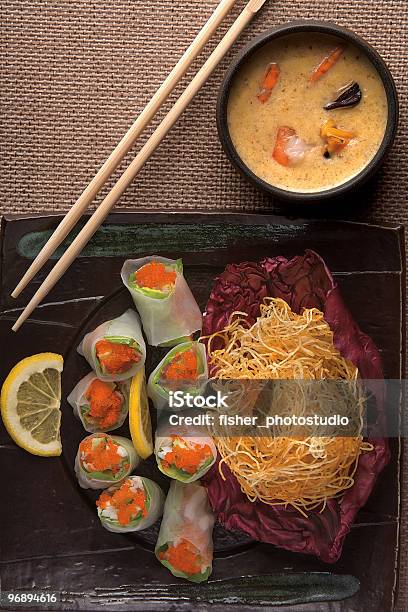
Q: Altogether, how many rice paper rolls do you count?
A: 8